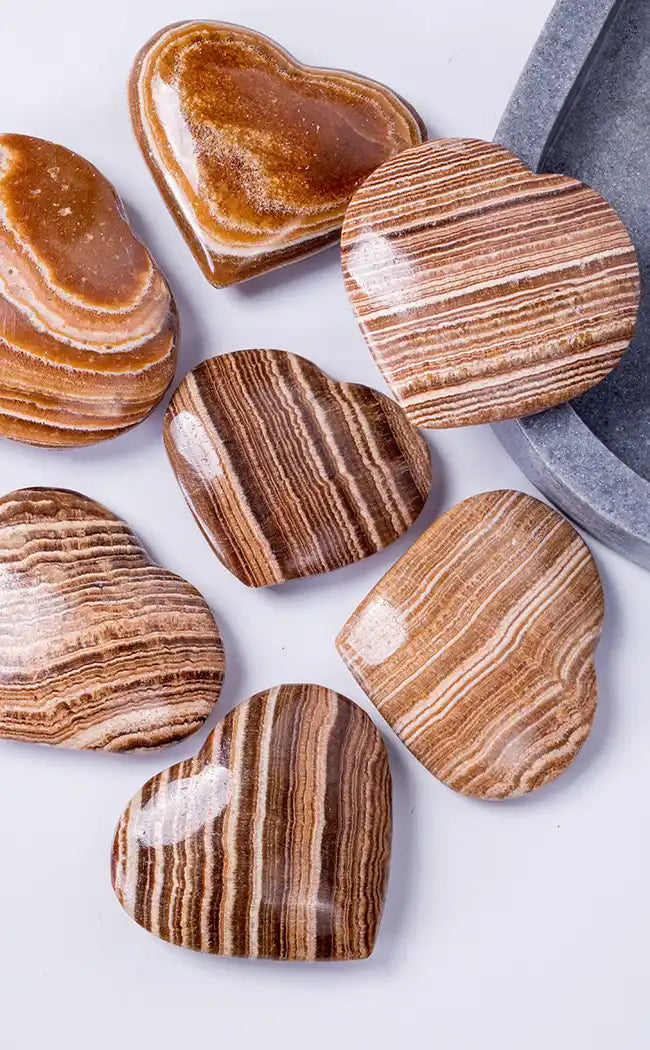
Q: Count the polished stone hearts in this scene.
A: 7